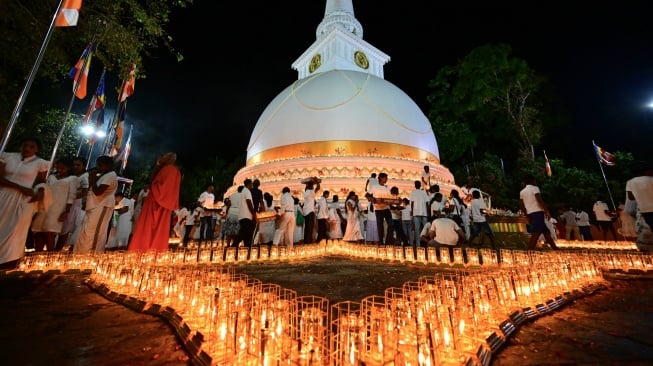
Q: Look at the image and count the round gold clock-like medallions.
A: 2